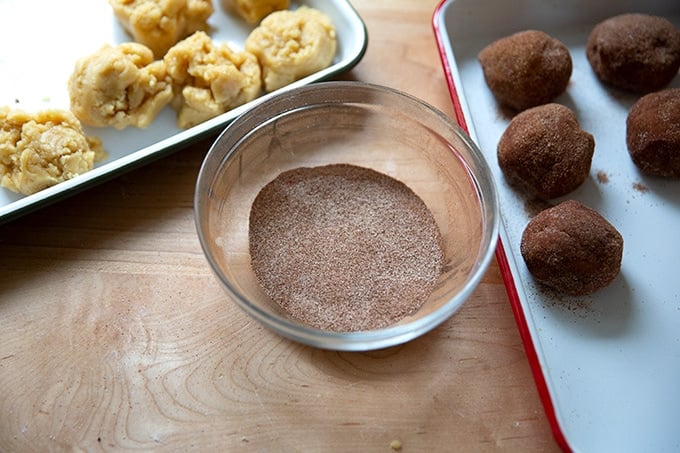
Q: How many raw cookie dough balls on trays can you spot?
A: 11